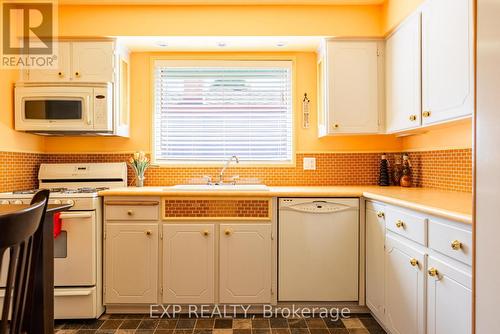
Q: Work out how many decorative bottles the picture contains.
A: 3